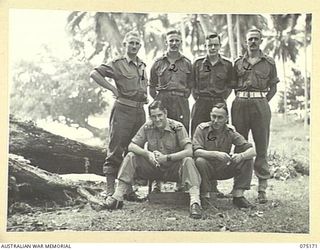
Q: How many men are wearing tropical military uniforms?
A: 6